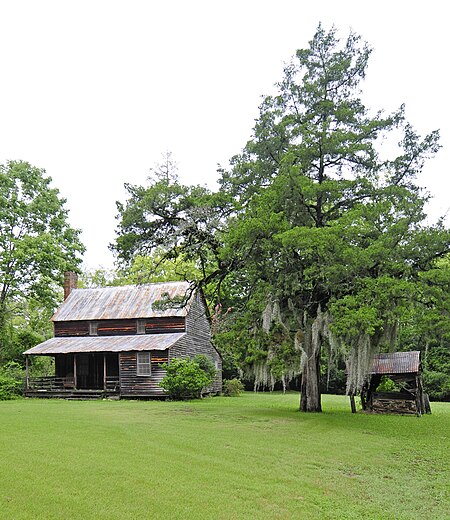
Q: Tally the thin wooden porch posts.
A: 3